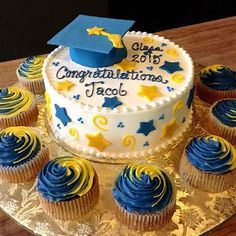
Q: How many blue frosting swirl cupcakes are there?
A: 8